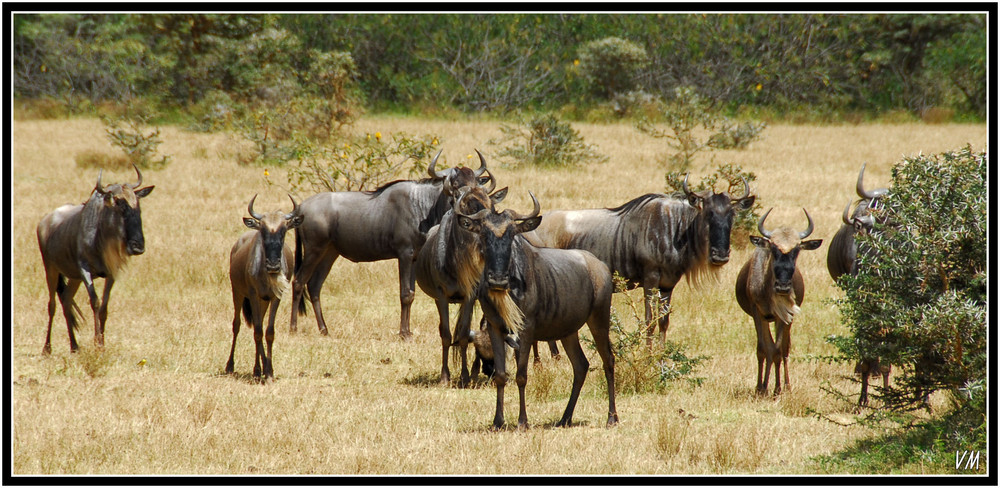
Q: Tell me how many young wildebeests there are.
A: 2